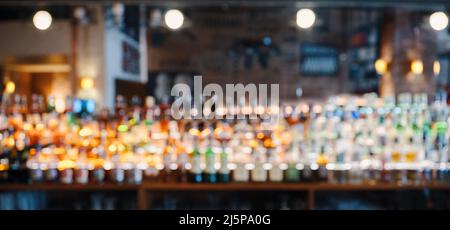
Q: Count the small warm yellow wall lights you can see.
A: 5